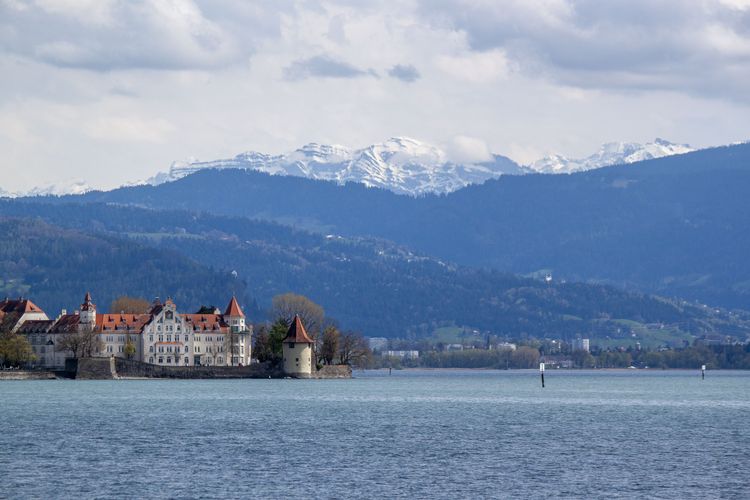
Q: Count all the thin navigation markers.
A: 2